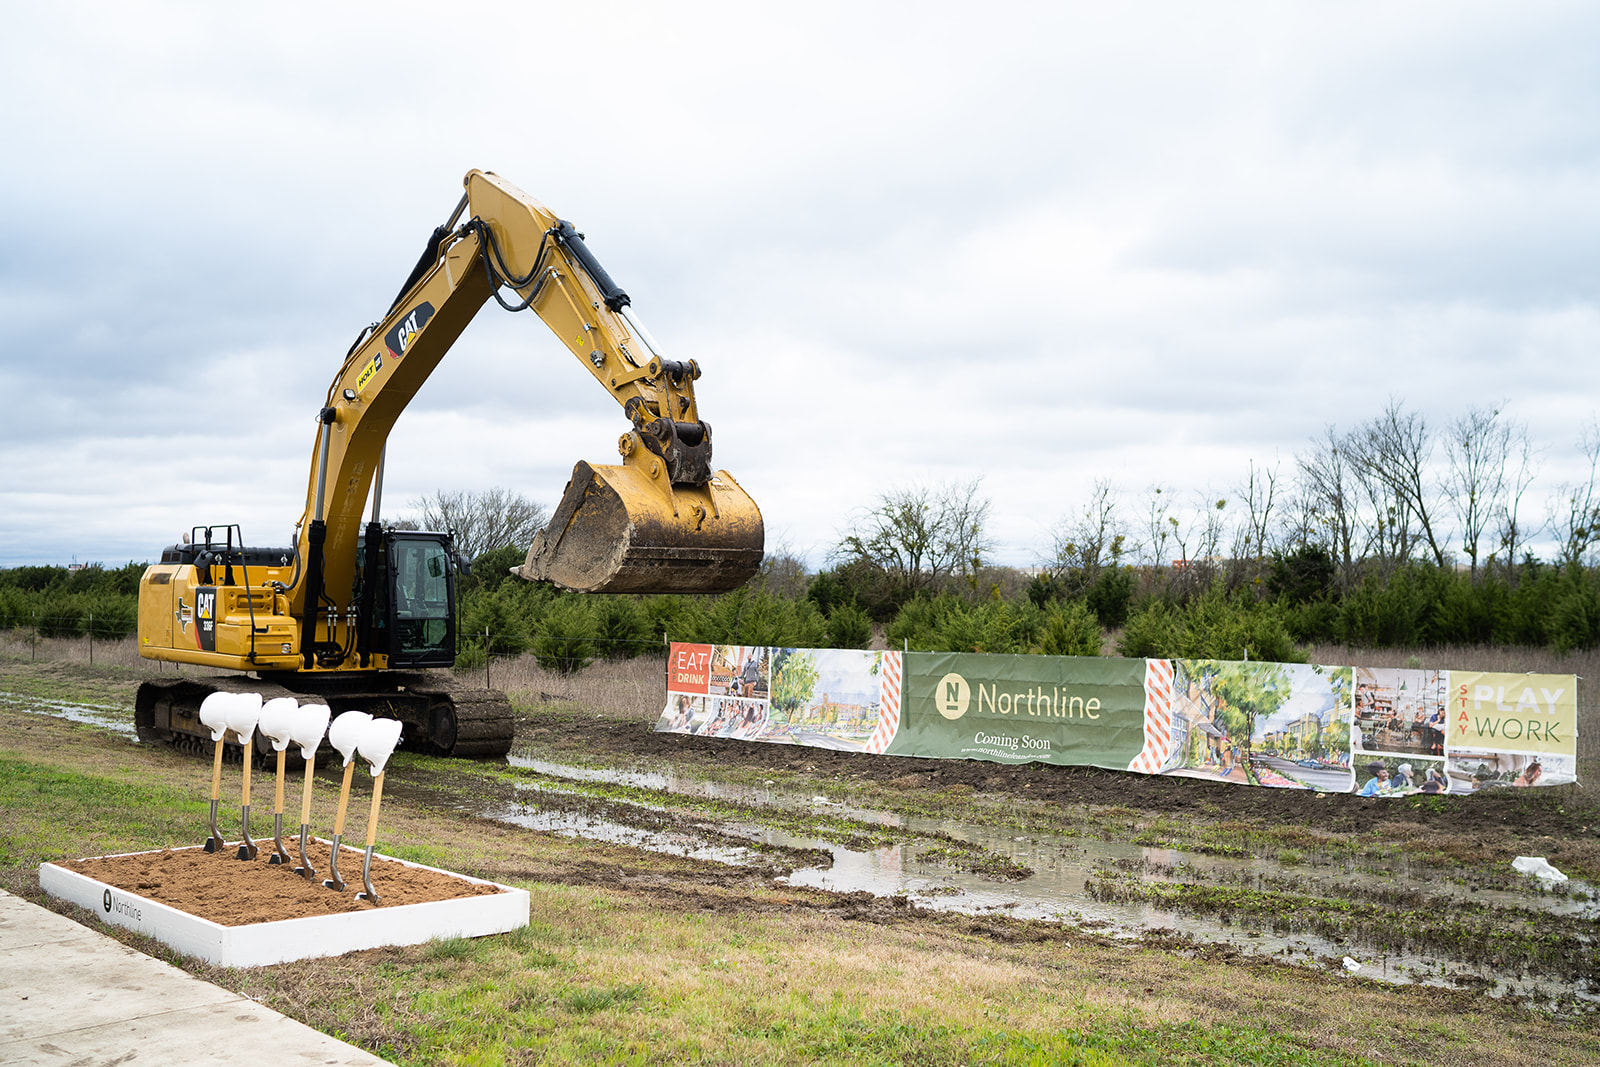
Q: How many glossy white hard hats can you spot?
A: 6